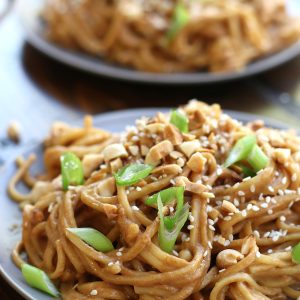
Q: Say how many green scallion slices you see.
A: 11